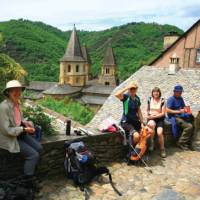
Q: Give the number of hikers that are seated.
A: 4